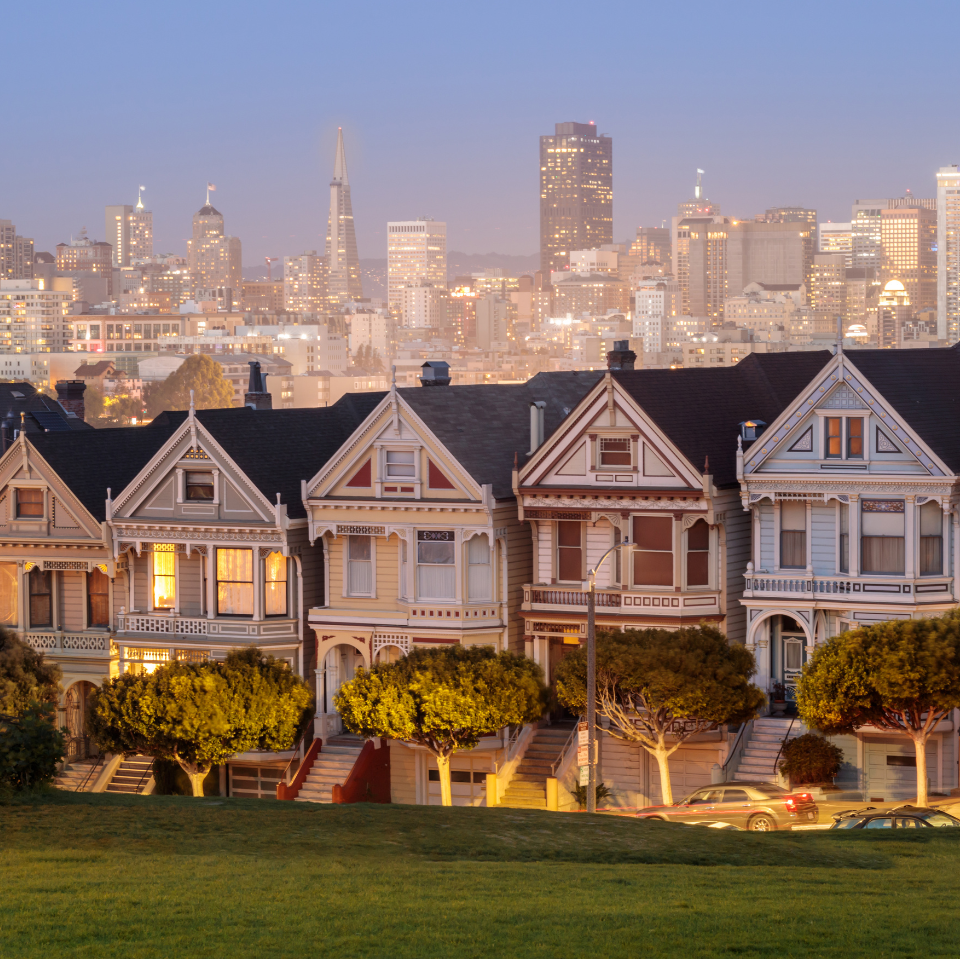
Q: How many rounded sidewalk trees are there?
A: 4